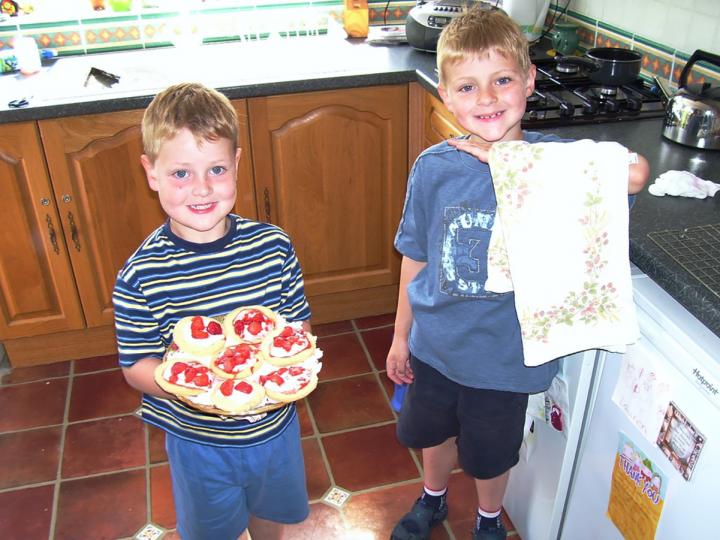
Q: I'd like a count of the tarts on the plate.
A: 7